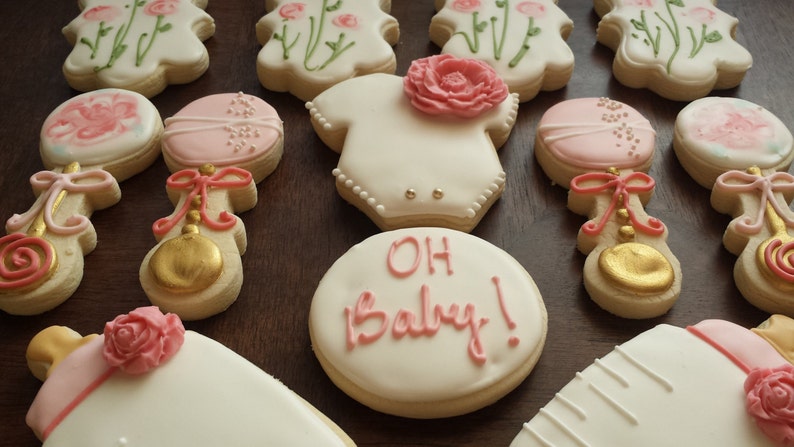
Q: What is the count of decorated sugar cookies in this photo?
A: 12